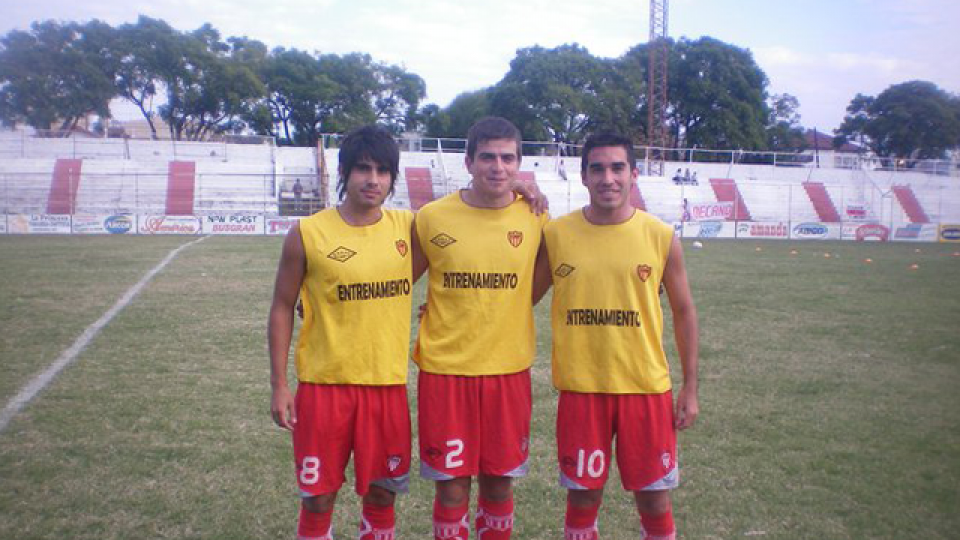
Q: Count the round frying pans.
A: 0